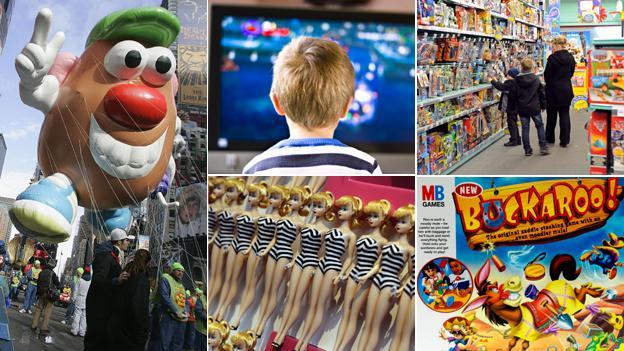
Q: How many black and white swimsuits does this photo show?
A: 10